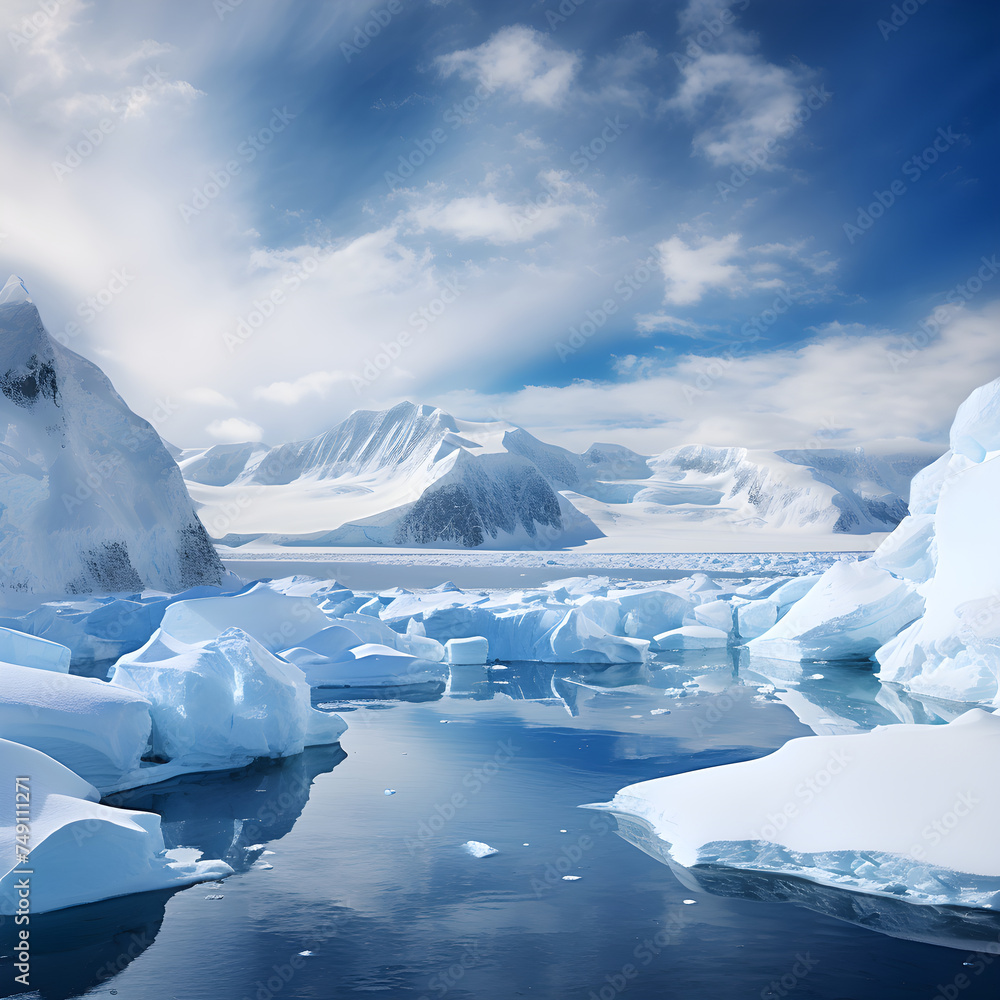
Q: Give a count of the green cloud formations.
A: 0